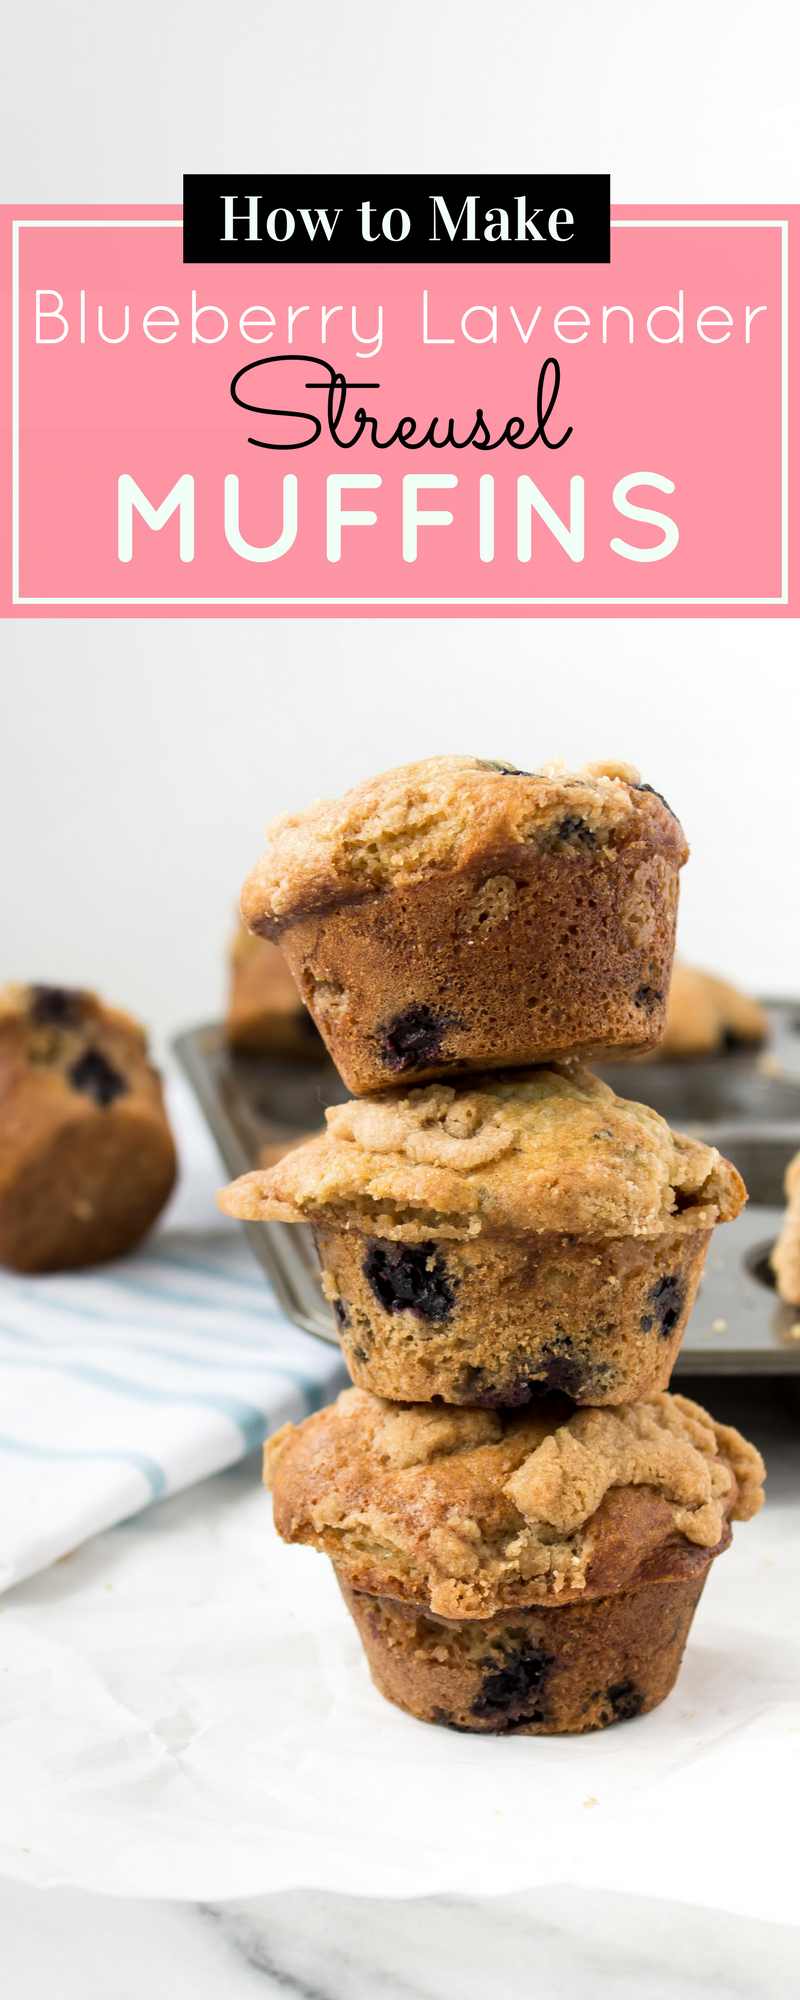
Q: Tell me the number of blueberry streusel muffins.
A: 7